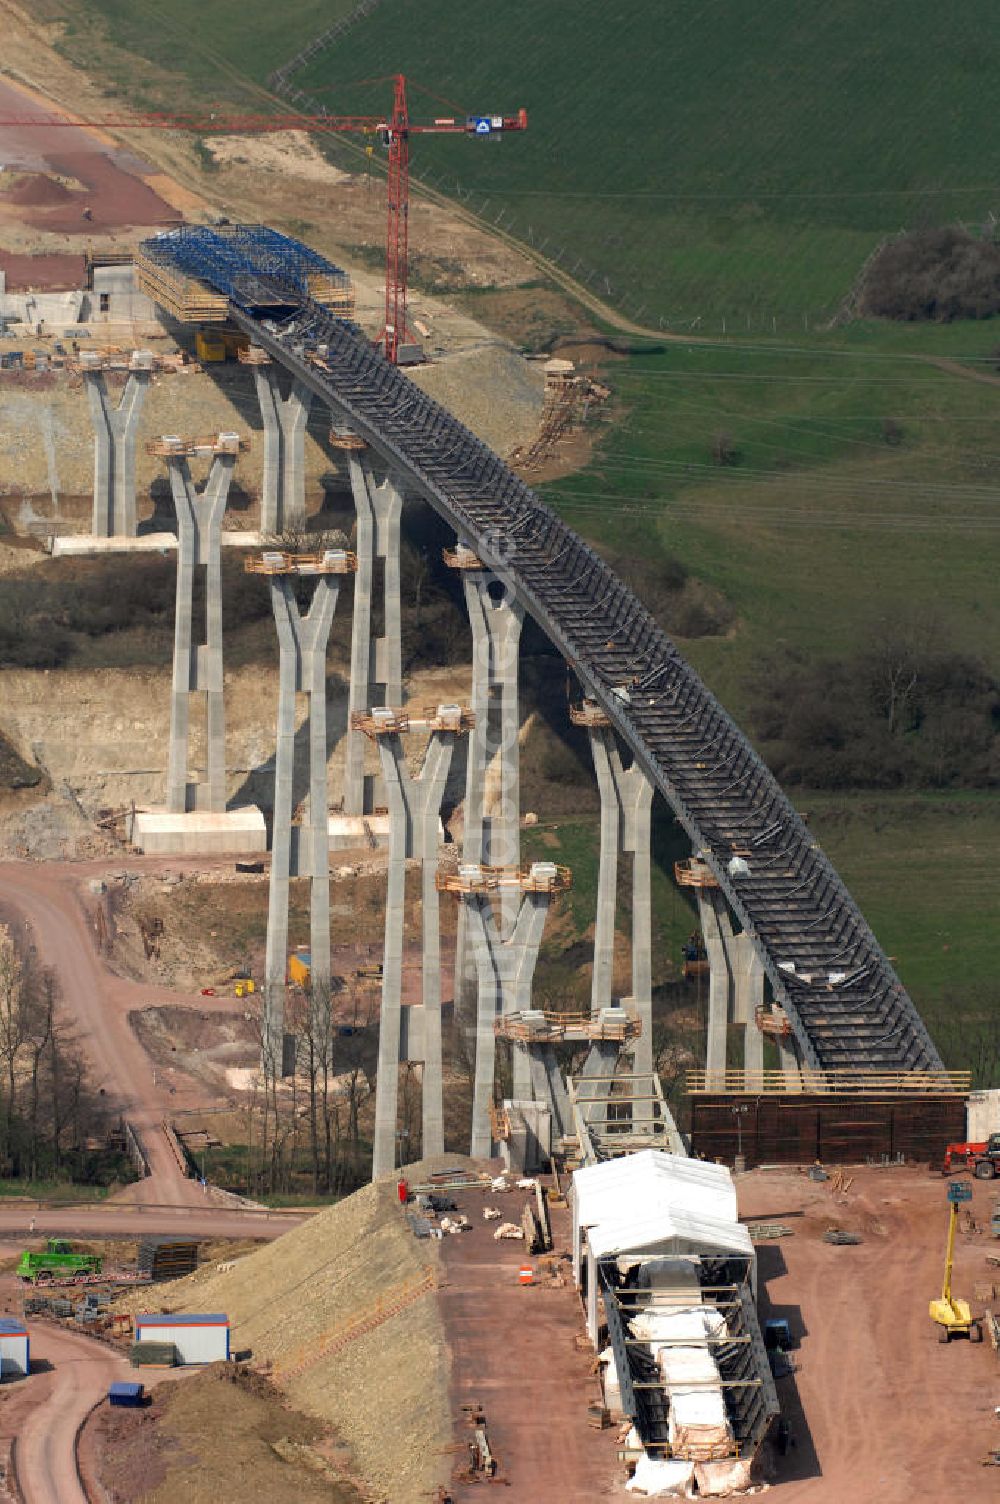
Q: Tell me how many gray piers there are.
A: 12